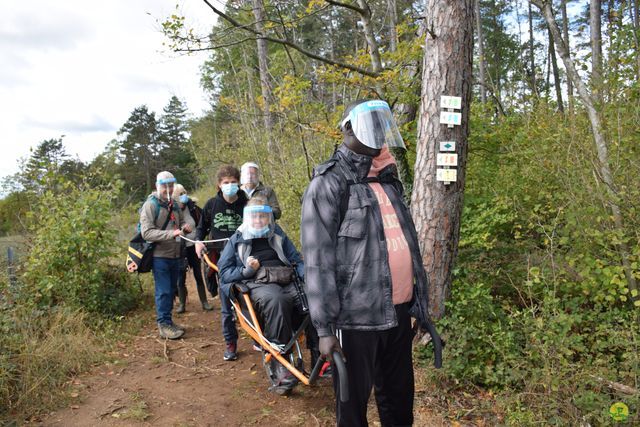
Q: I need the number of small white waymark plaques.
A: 5